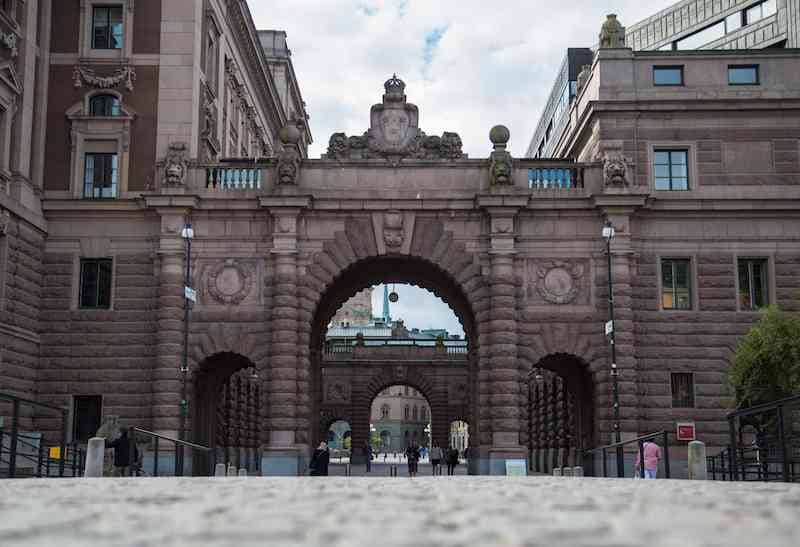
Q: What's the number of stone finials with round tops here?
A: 2